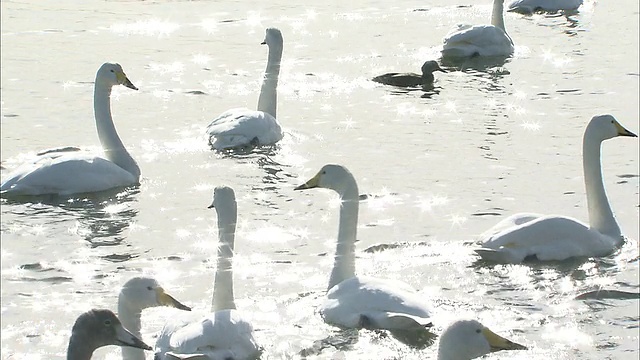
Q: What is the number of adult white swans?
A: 9